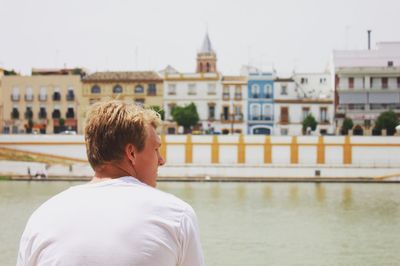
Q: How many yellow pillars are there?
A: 8